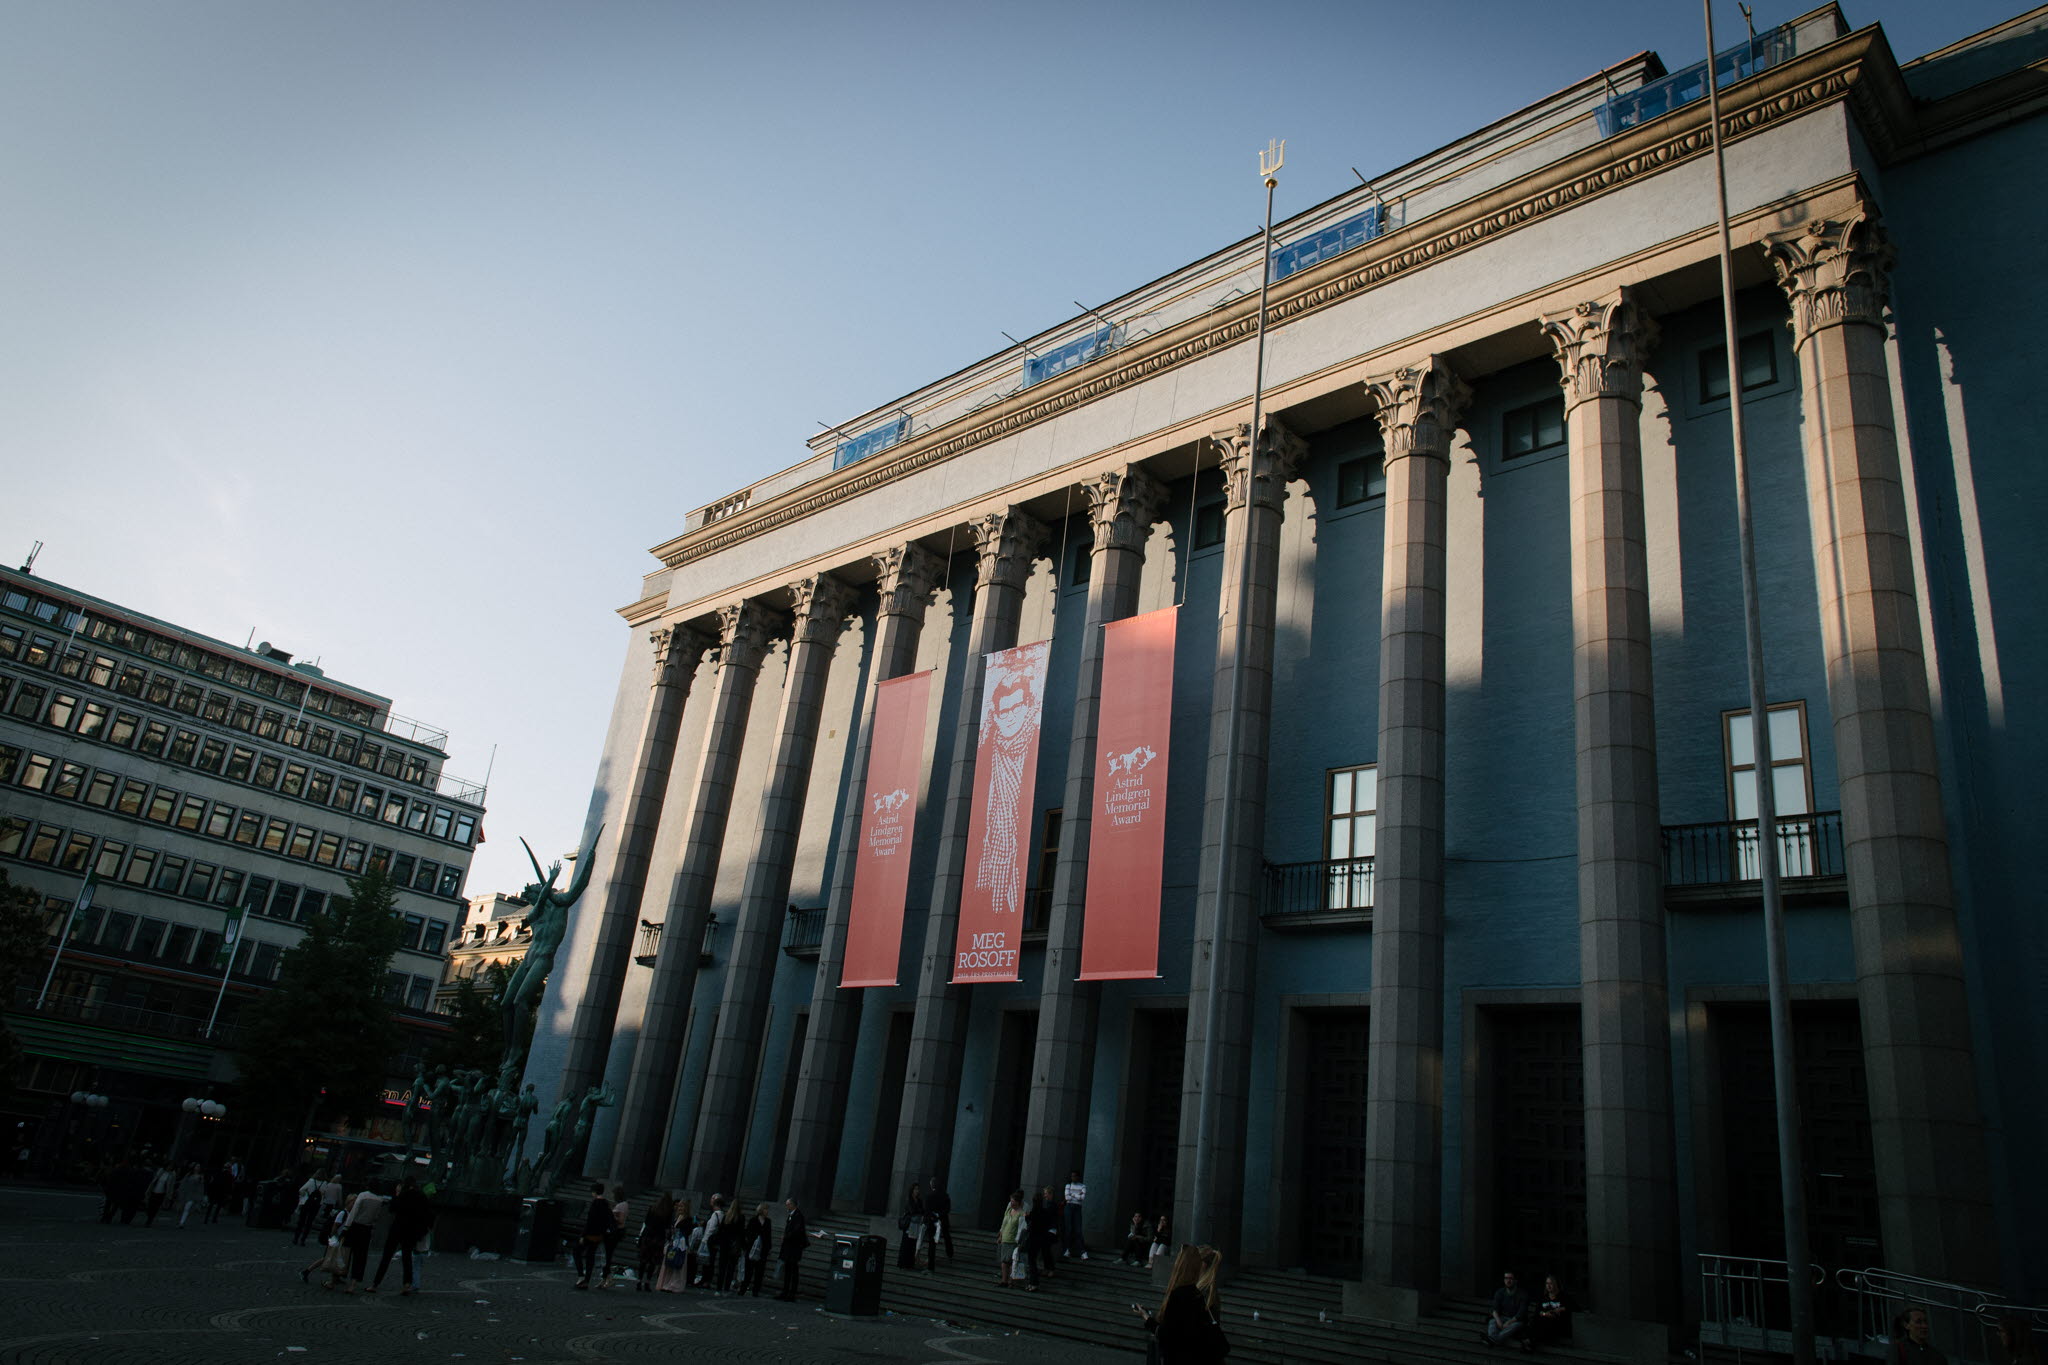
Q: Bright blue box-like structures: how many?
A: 4